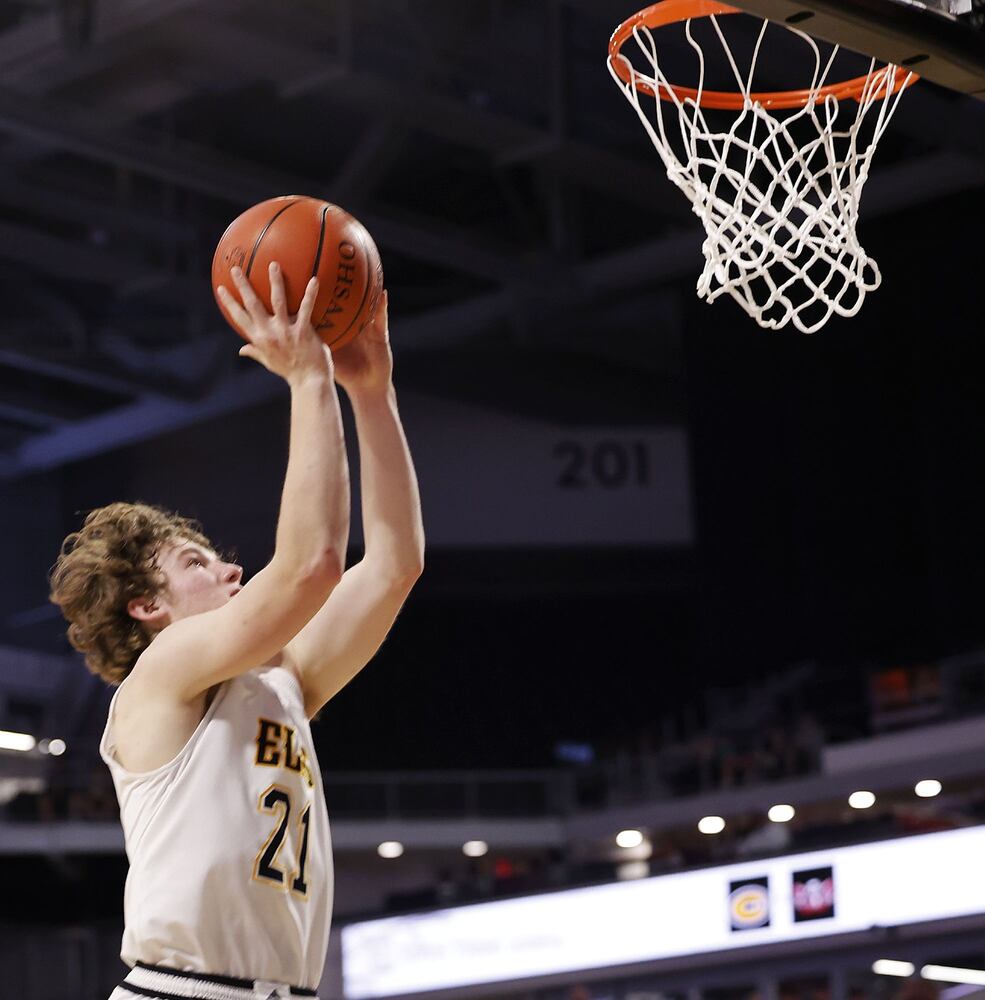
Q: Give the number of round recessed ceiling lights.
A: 7